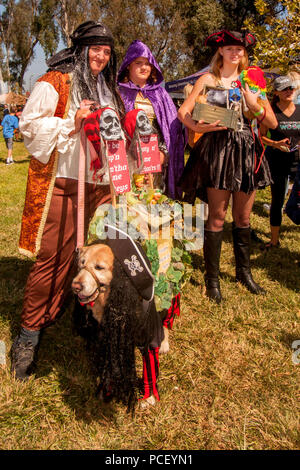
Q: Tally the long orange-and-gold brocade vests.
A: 1